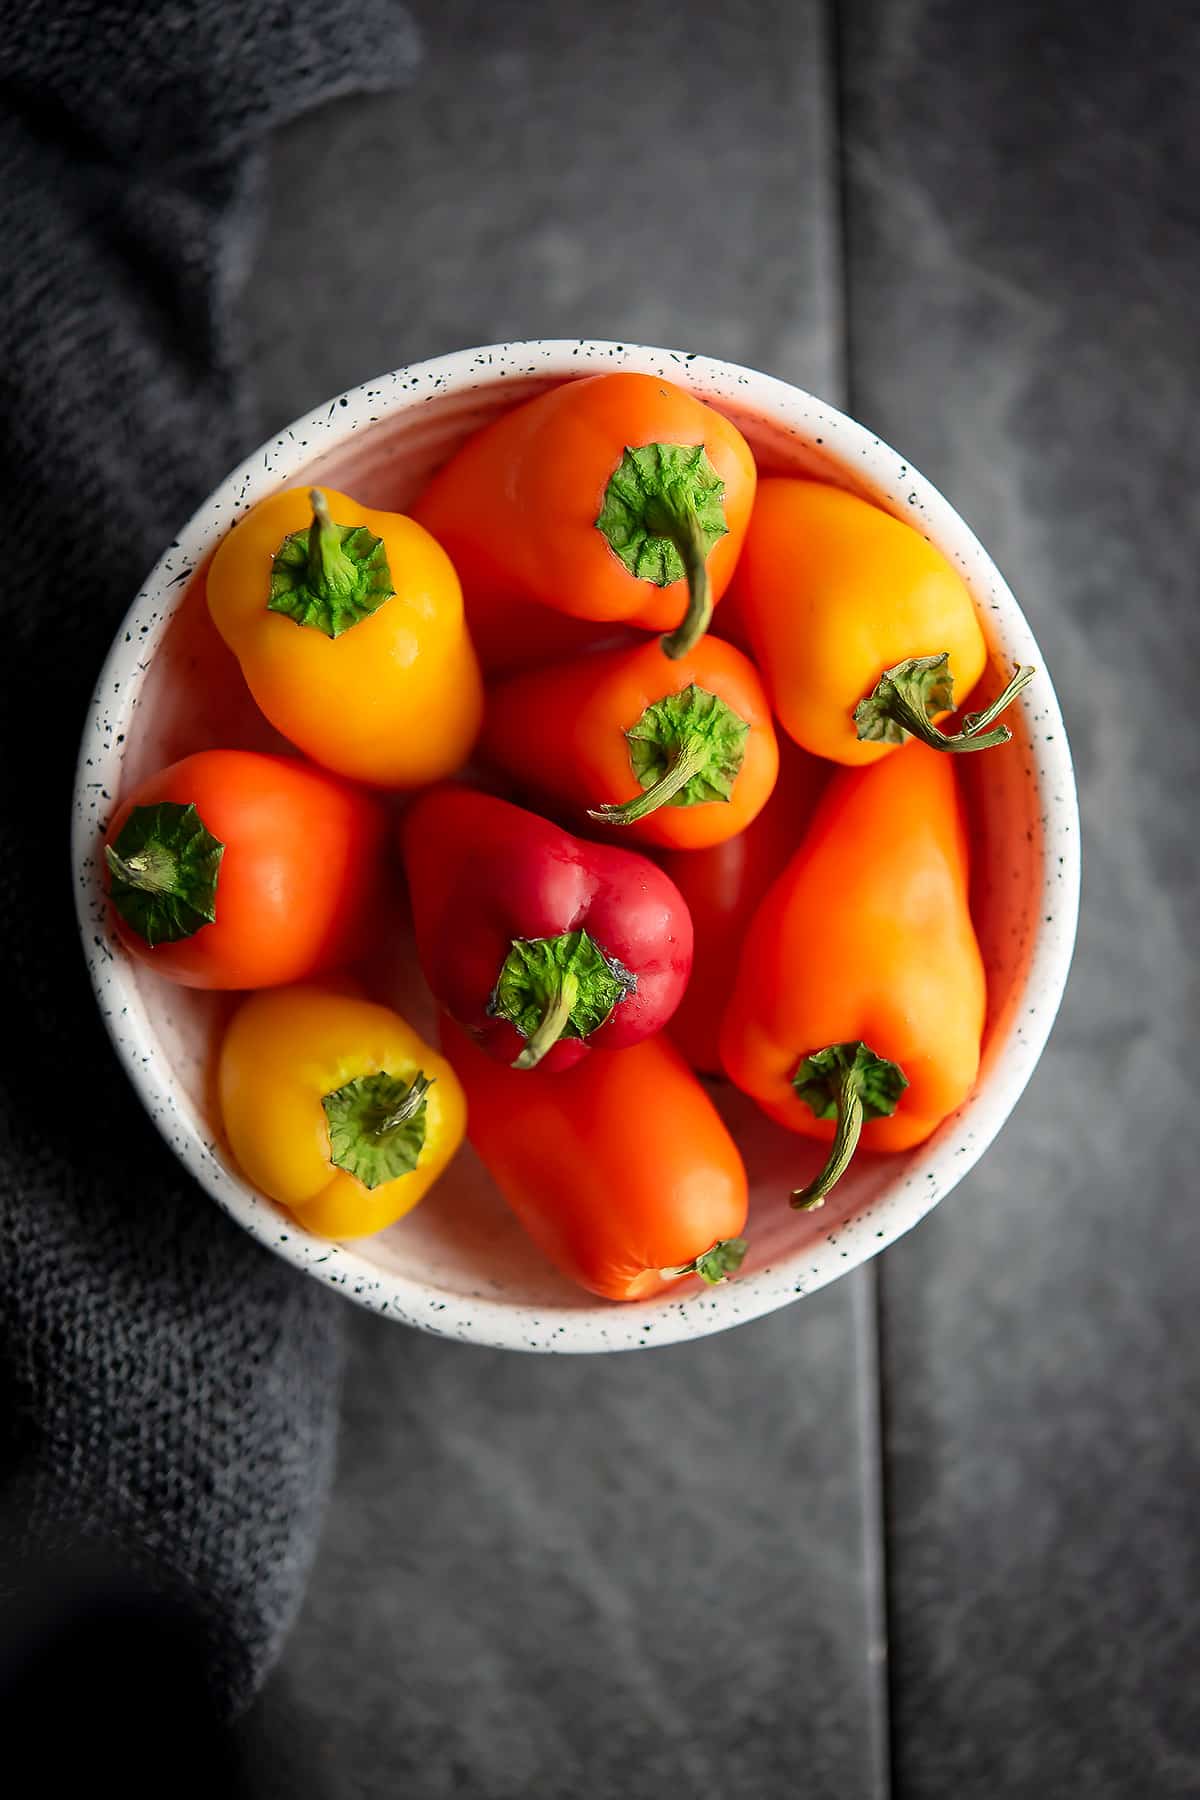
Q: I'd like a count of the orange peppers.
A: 5